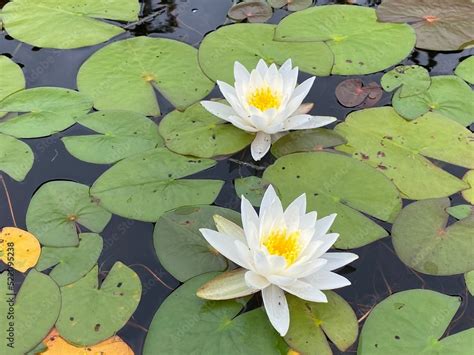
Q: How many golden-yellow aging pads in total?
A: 2